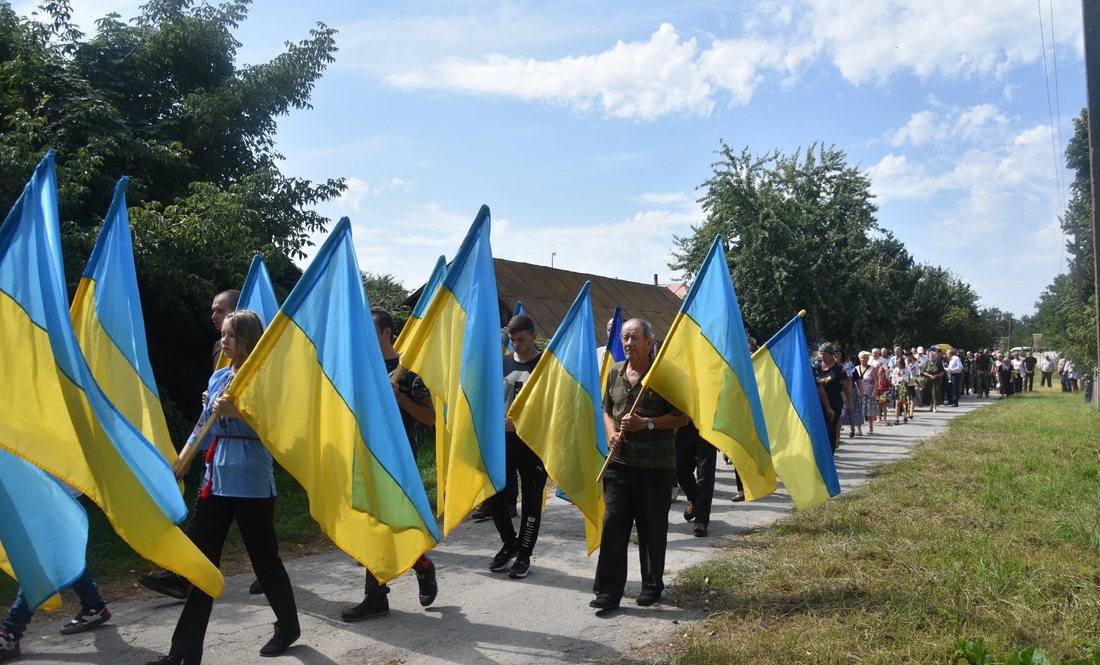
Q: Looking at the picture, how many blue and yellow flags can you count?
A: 12